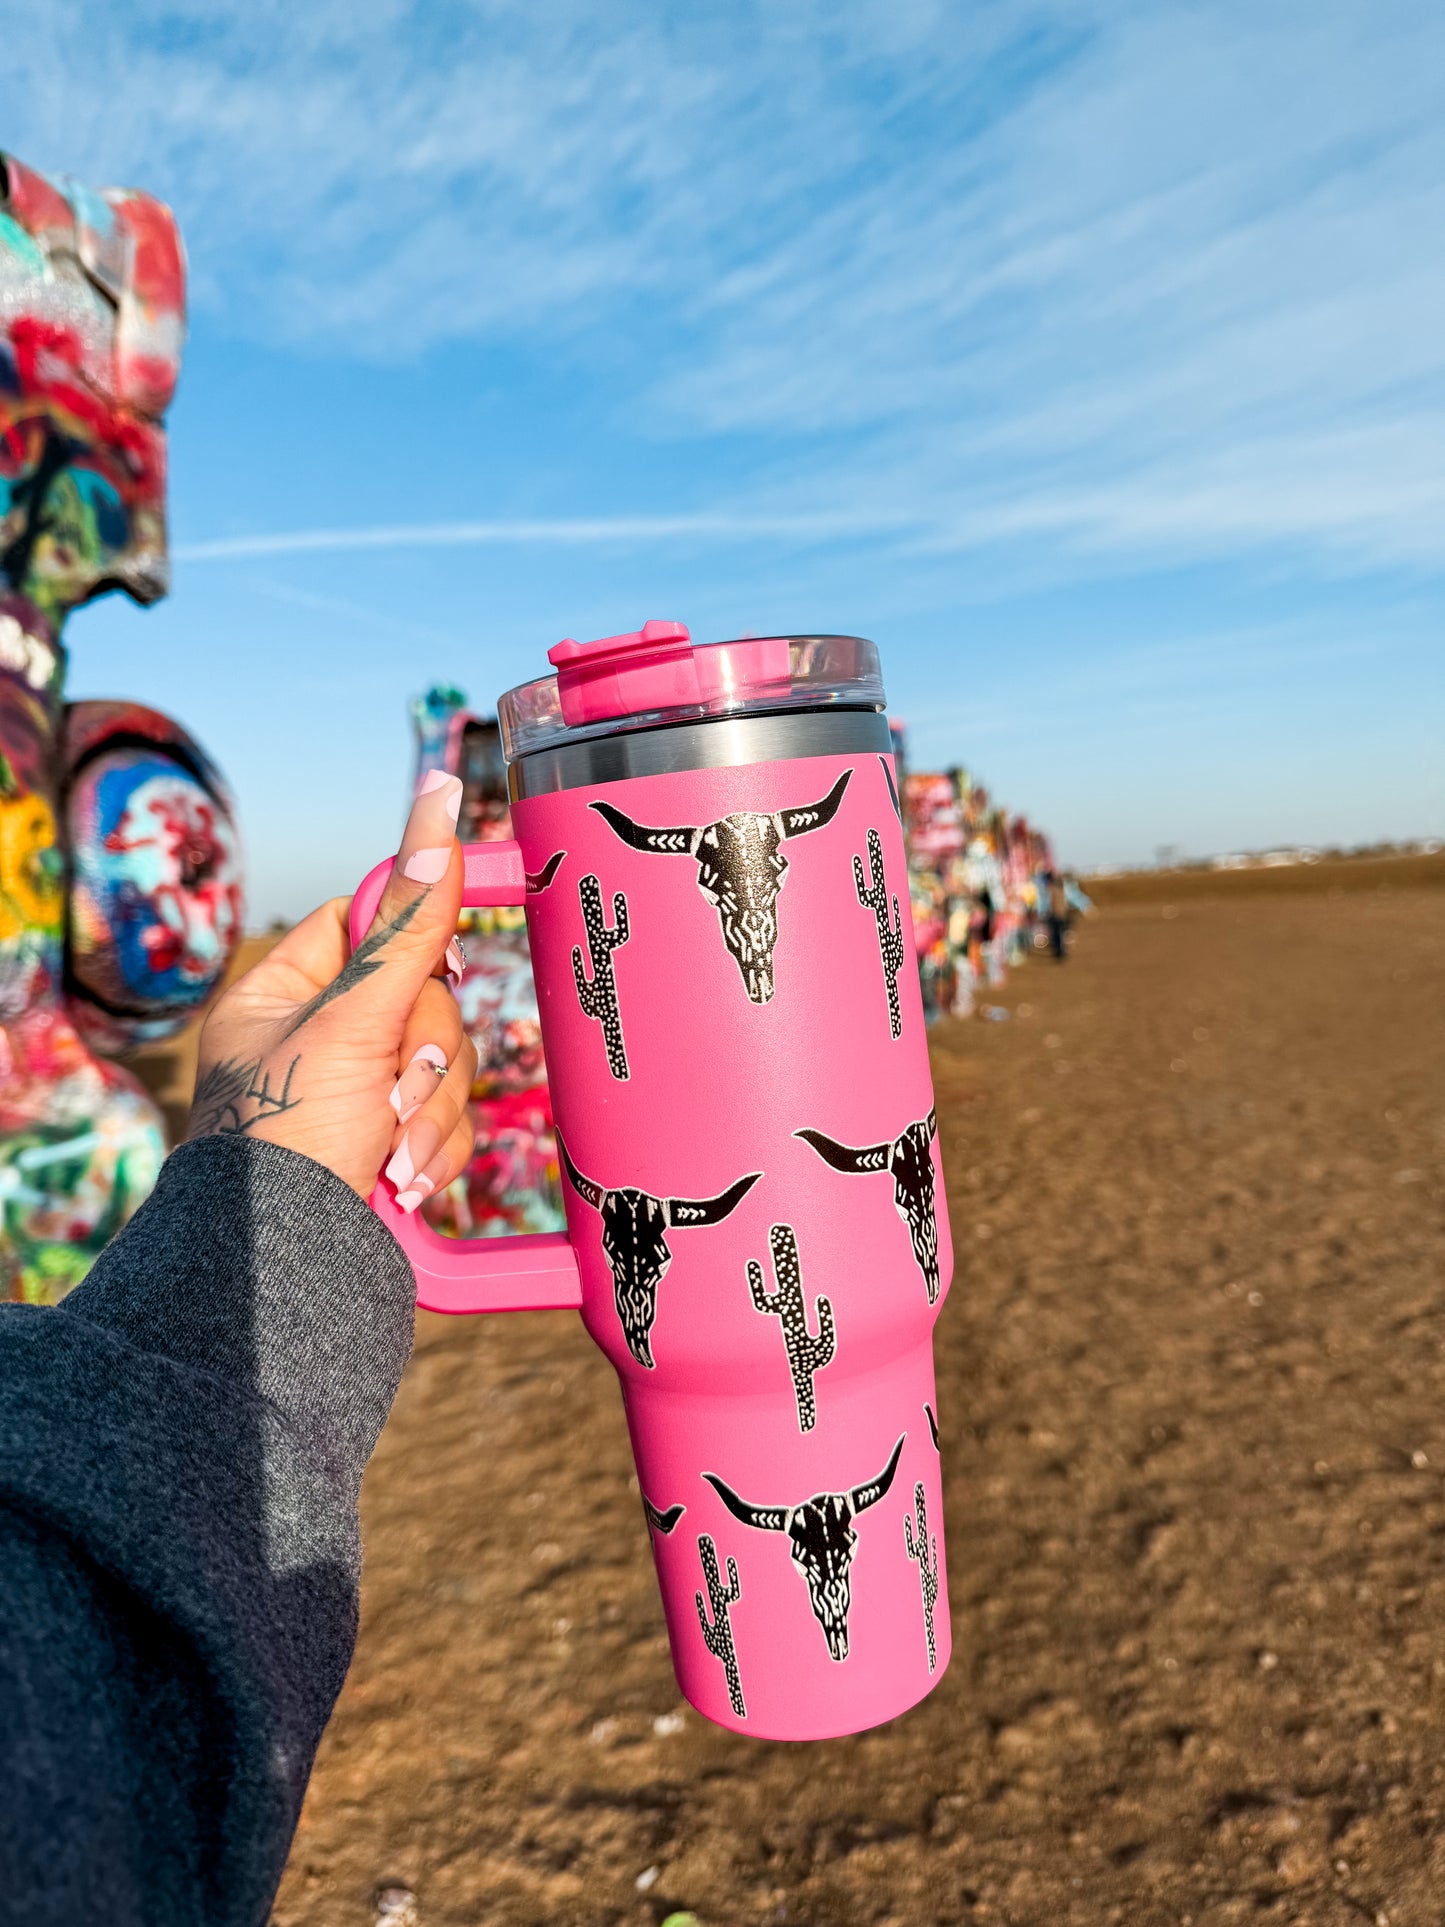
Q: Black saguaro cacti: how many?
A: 5